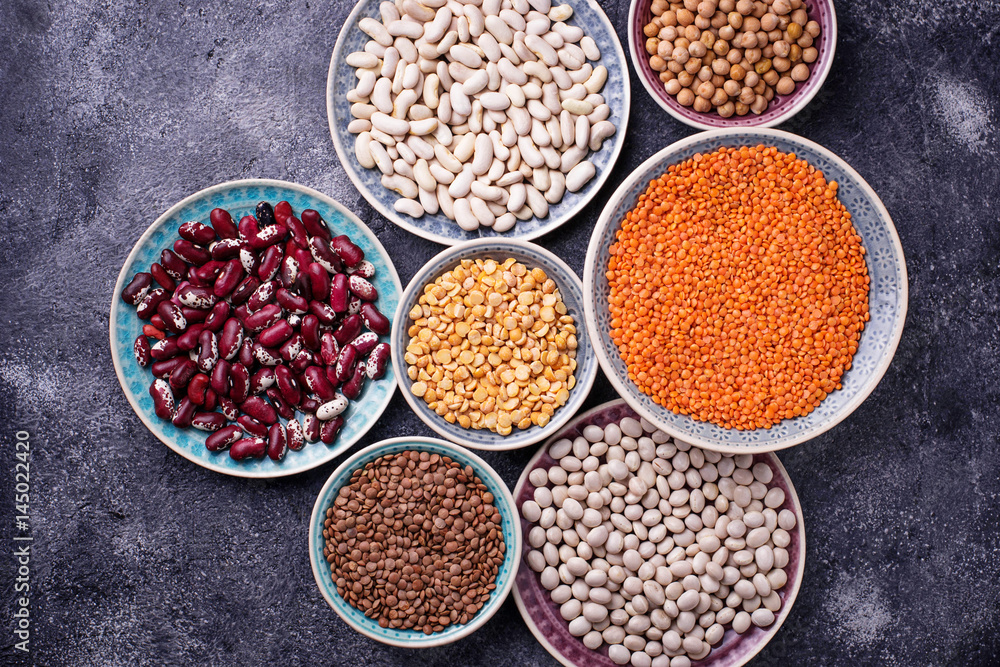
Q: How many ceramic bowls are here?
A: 7